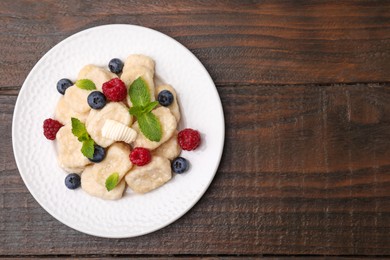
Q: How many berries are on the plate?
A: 11